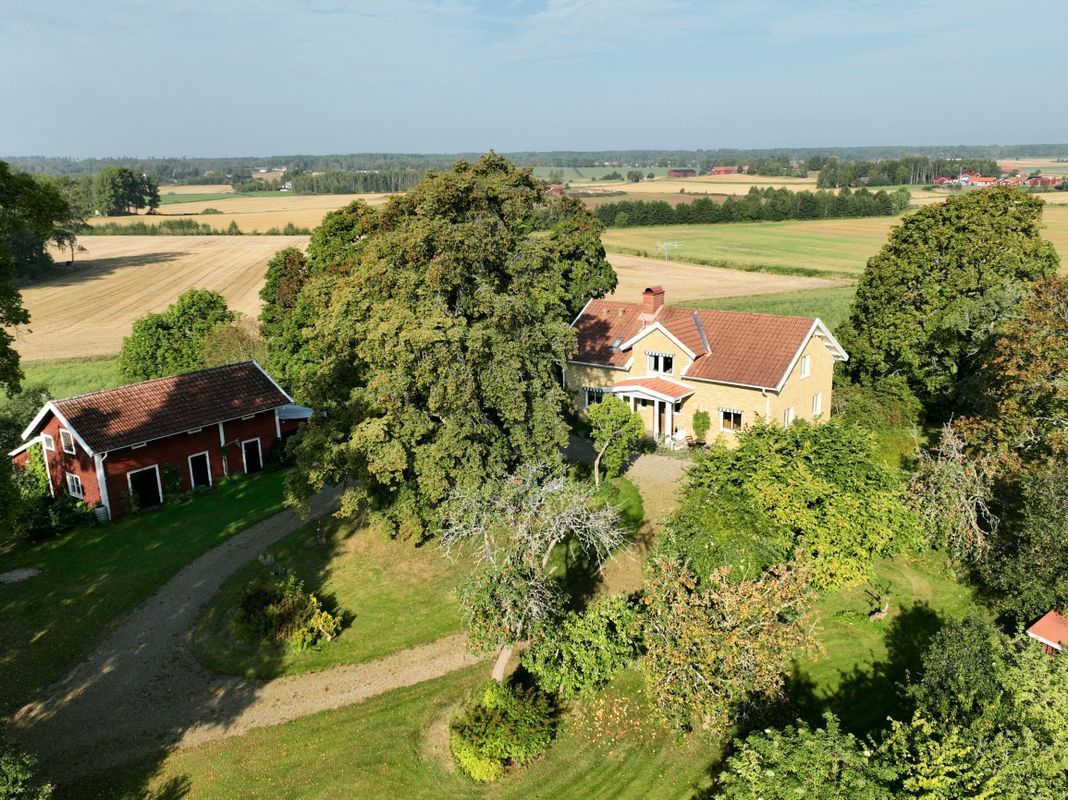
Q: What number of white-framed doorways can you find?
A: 3